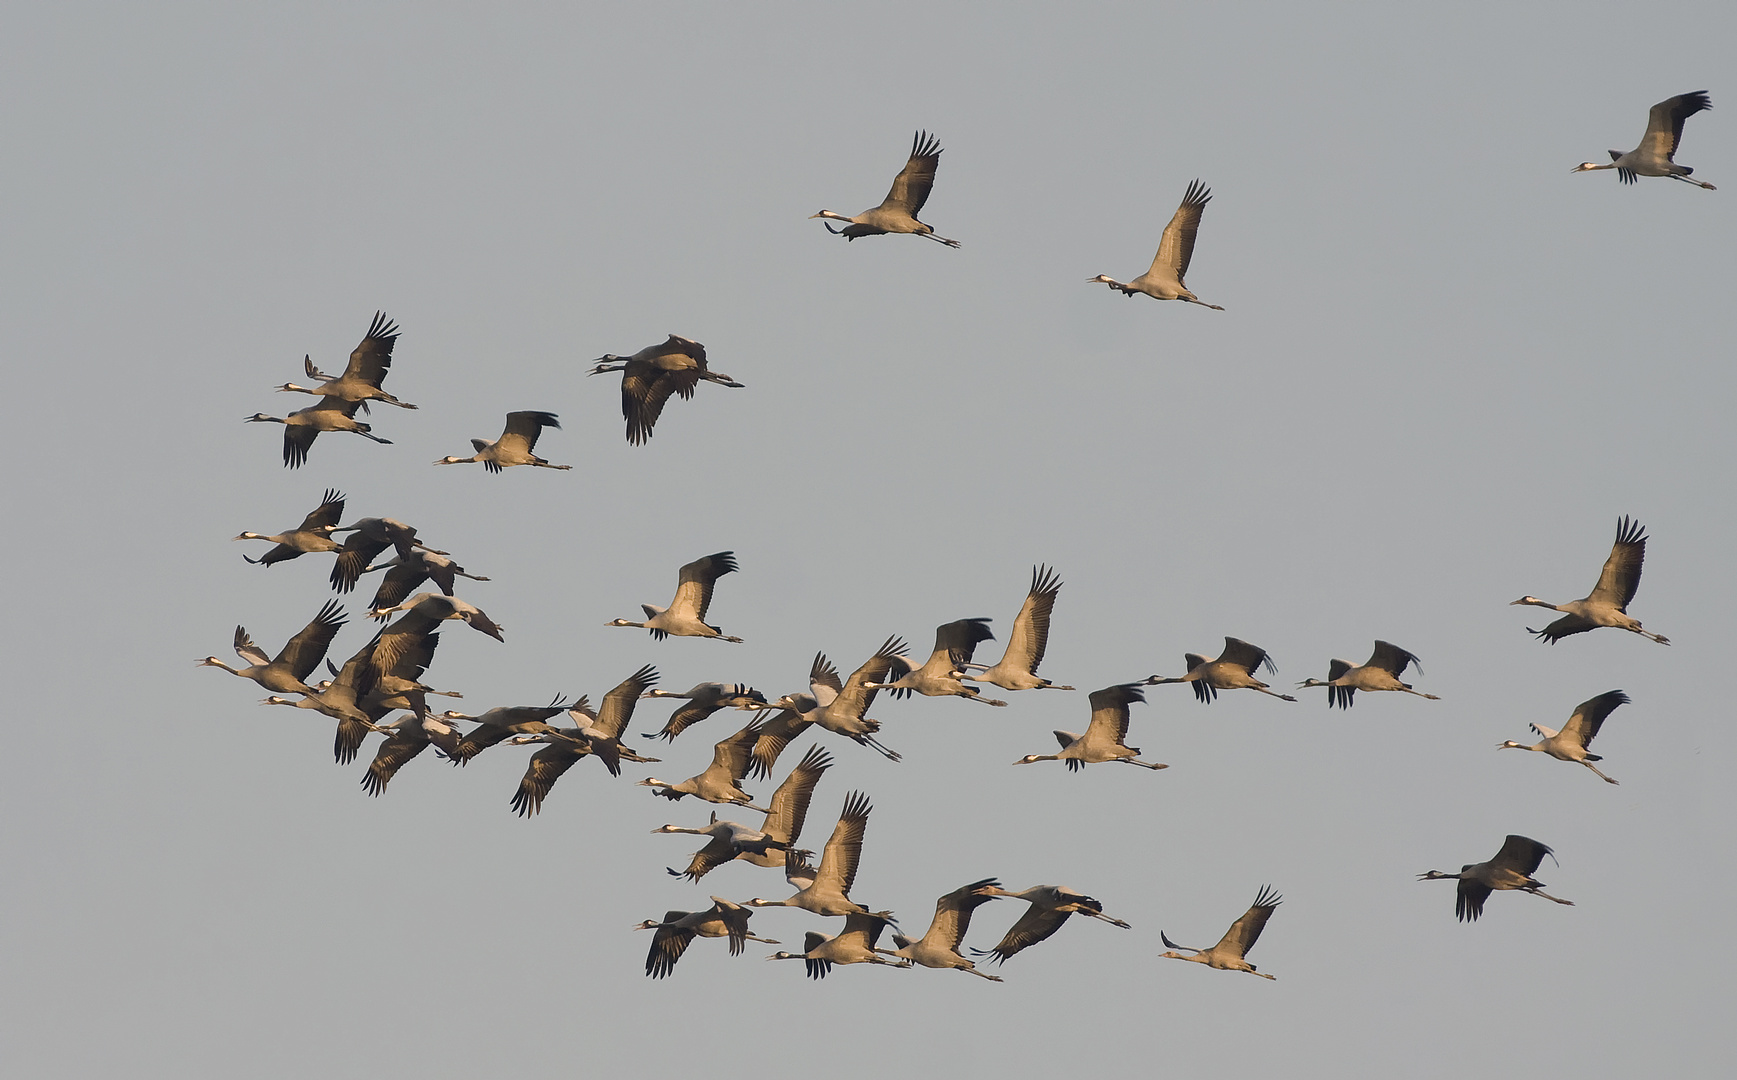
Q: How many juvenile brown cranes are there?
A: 2